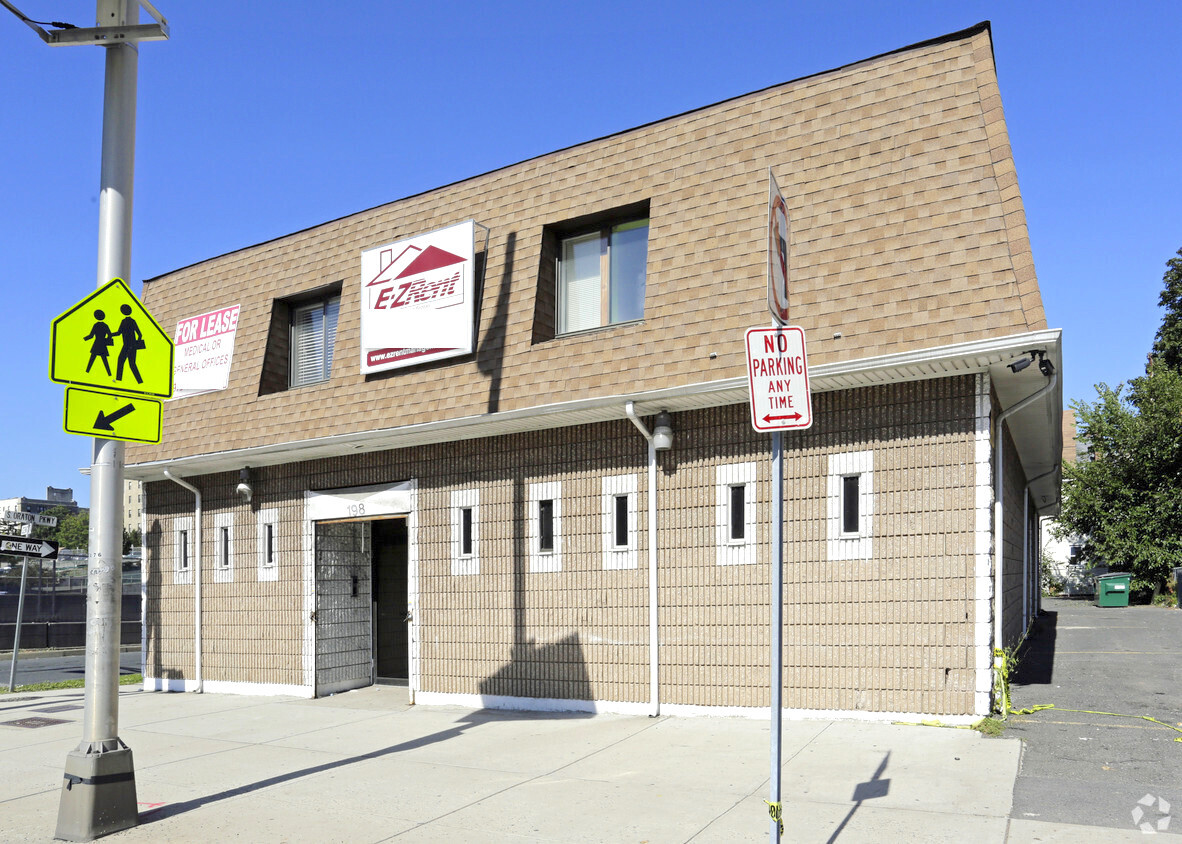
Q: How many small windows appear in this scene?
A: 8